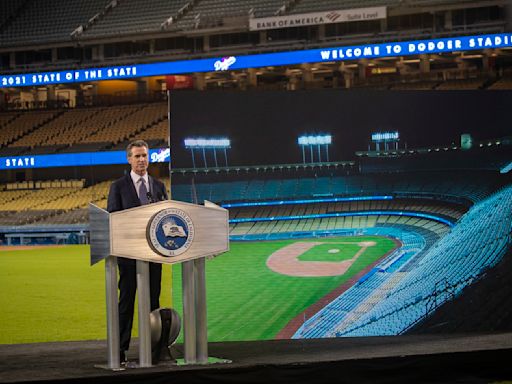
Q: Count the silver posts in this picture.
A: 4